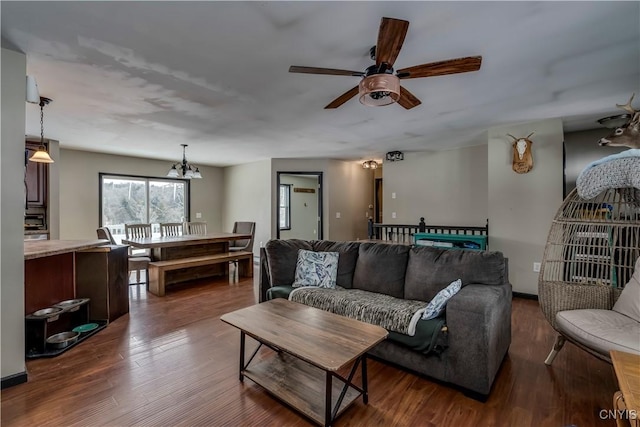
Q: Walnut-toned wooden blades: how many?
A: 5